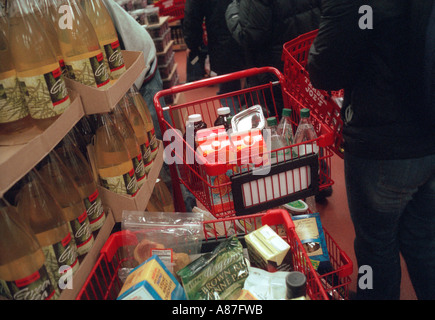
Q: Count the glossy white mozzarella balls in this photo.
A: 0